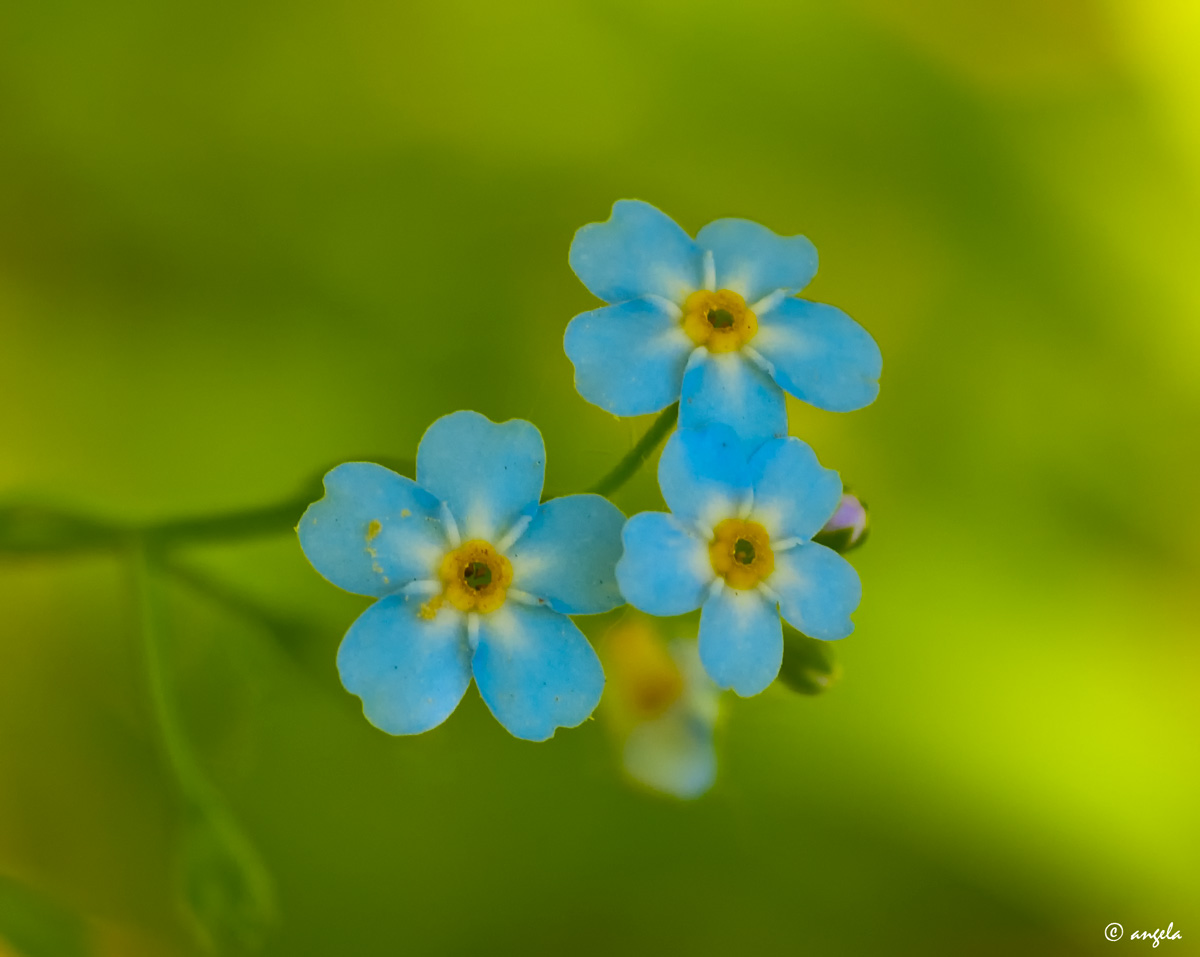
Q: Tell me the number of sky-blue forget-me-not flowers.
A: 3